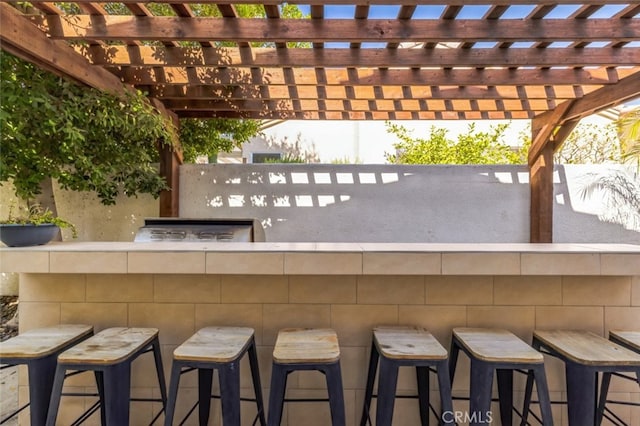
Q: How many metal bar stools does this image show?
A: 8